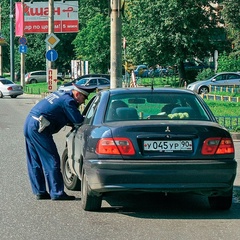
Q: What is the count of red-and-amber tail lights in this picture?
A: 2